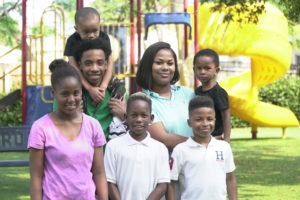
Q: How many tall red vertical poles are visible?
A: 6